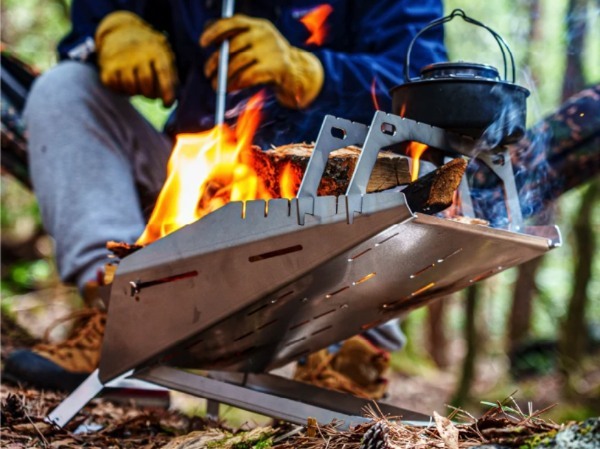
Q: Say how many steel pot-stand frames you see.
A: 2